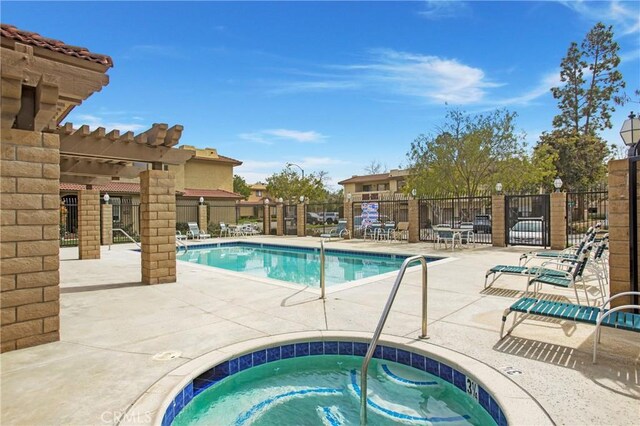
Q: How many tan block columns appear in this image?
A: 13